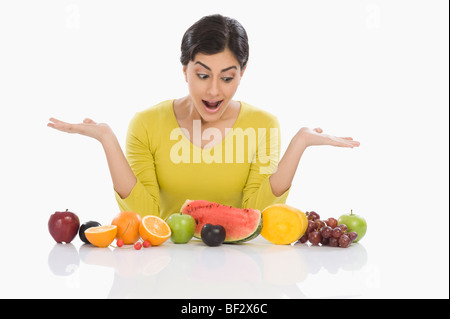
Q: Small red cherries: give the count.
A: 3